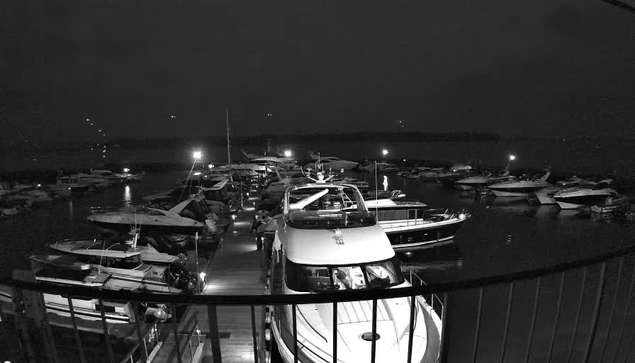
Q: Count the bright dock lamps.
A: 4